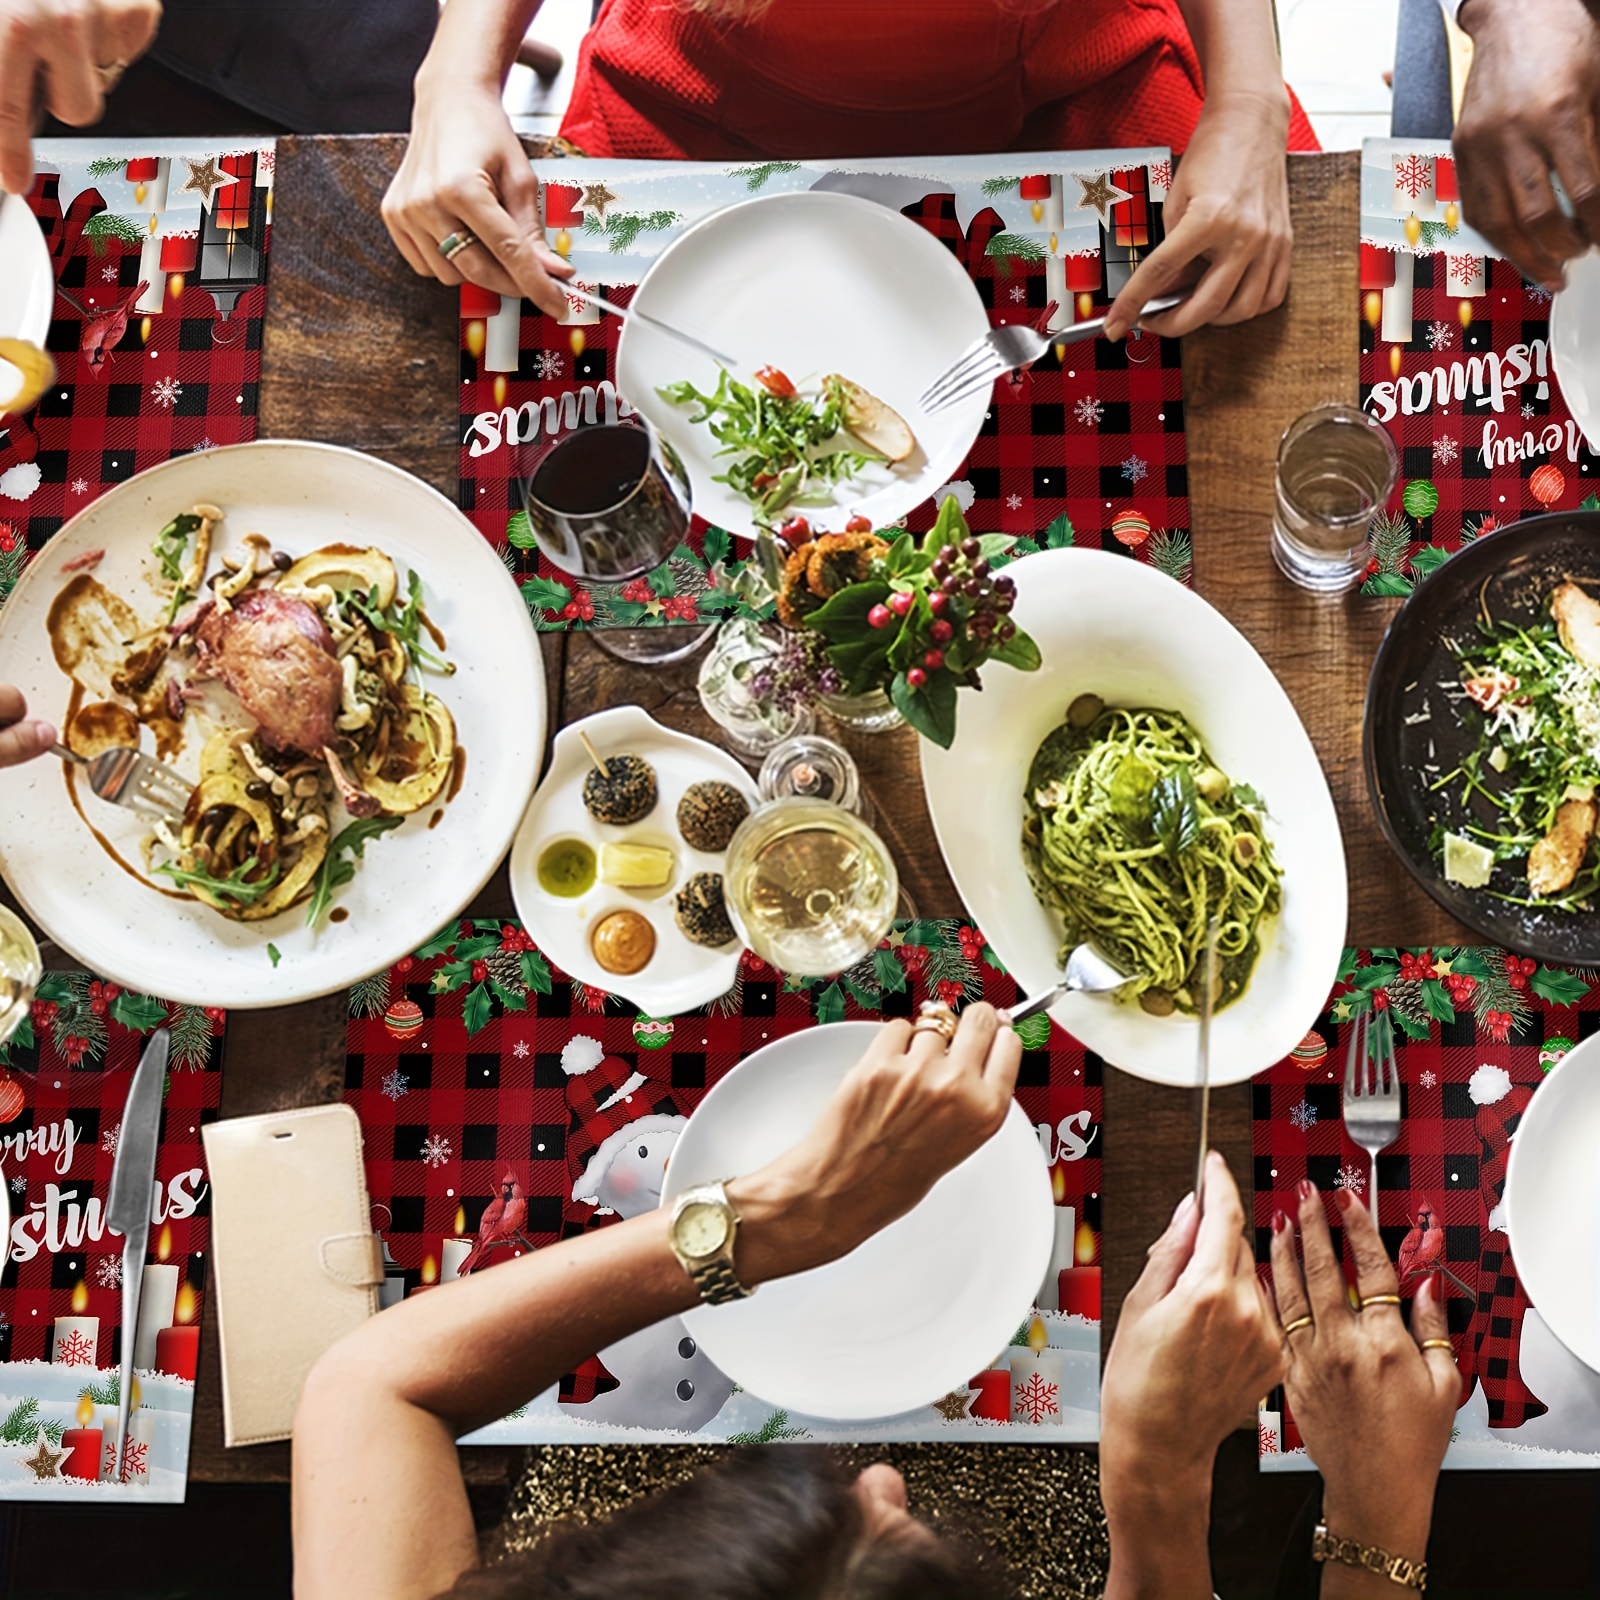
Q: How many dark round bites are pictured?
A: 3